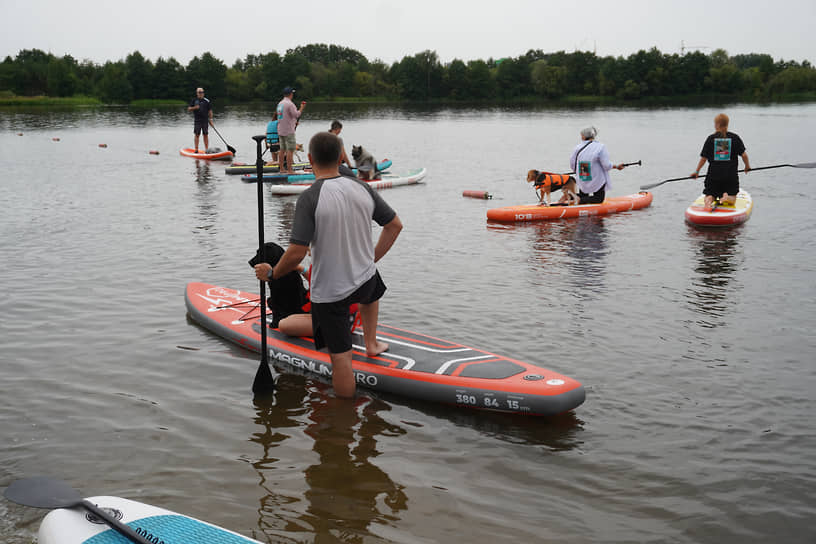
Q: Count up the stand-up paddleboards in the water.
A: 8